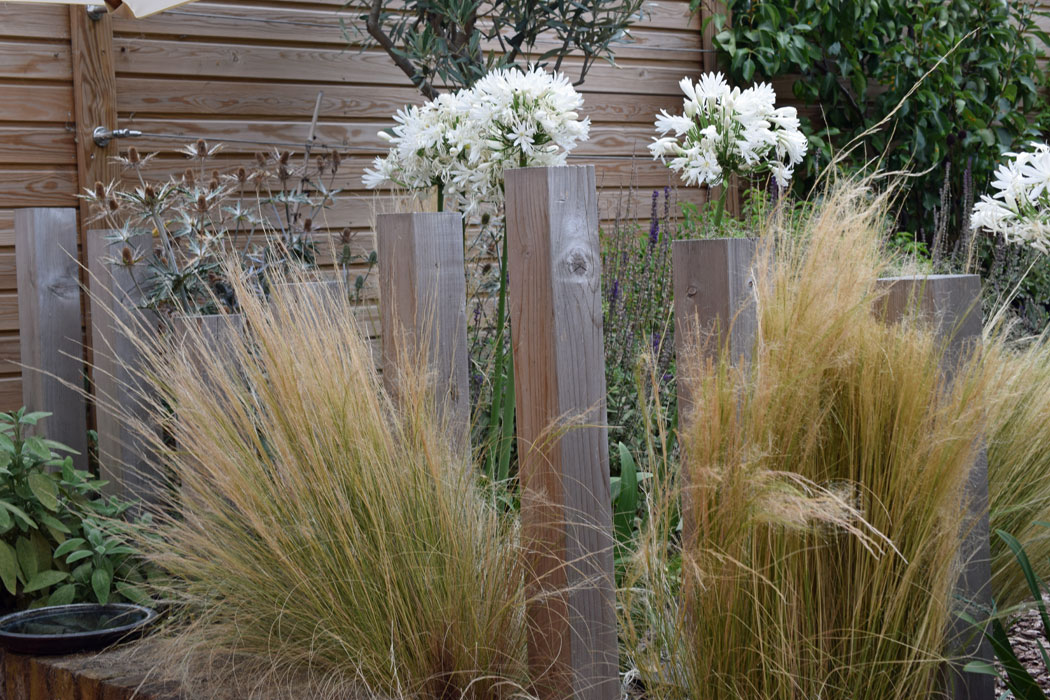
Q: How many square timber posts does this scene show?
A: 8